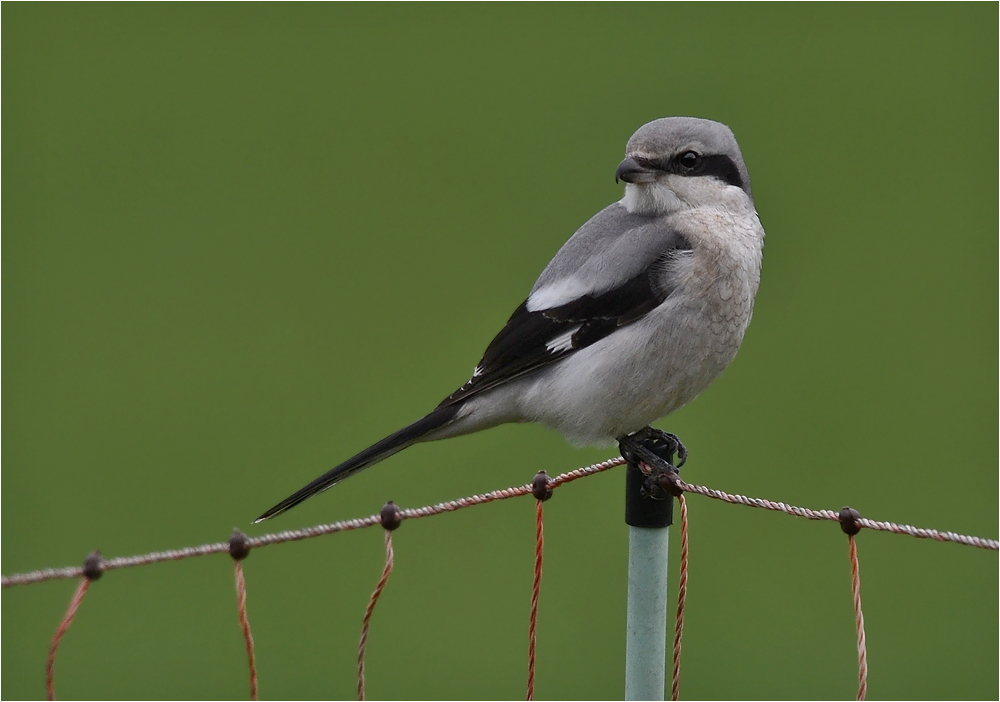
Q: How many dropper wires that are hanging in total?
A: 6